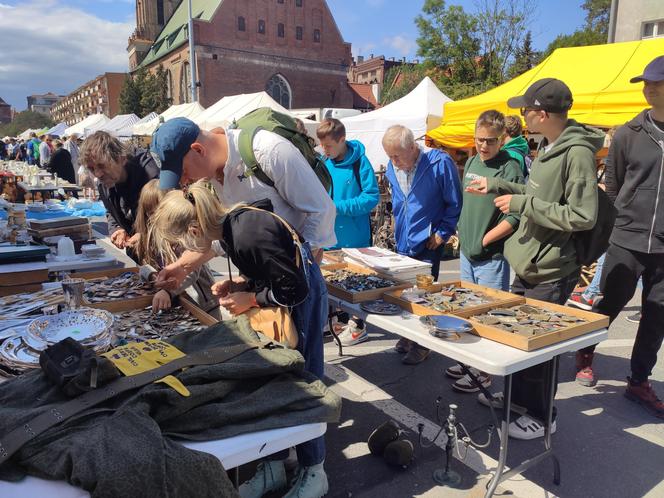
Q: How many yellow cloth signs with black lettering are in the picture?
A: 1